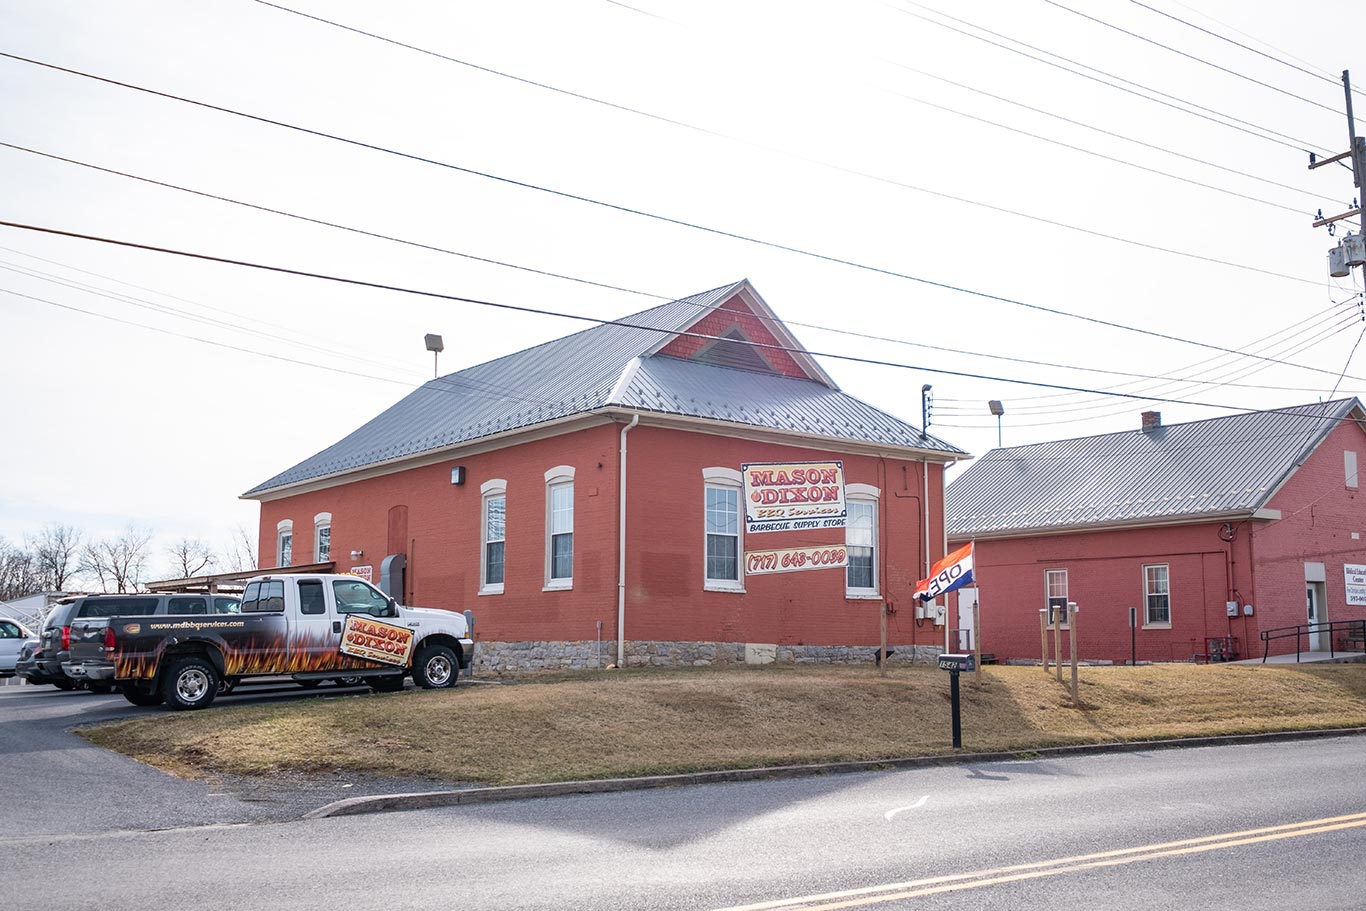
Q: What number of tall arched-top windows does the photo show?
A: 6